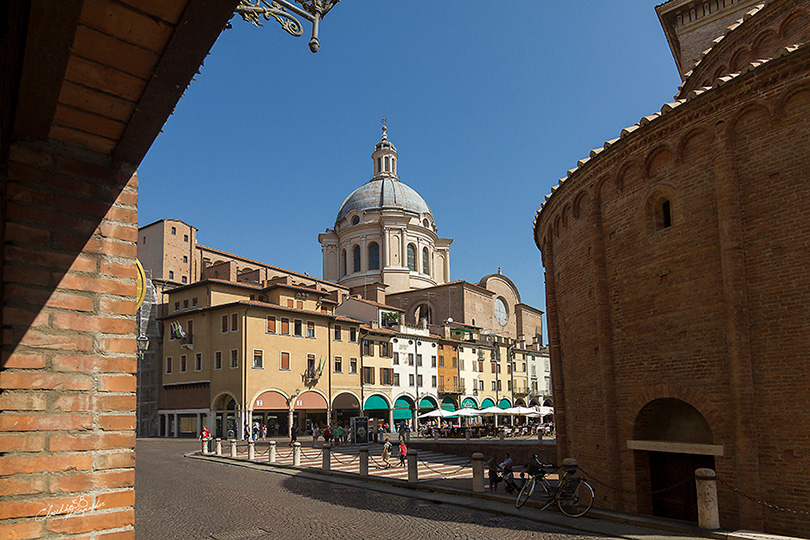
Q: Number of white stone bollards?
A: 12